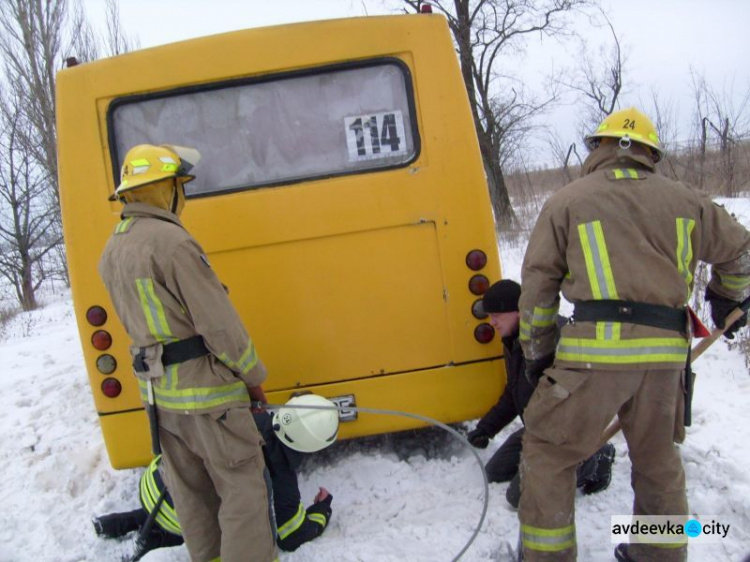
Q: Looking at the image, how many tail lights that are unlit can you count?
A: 8